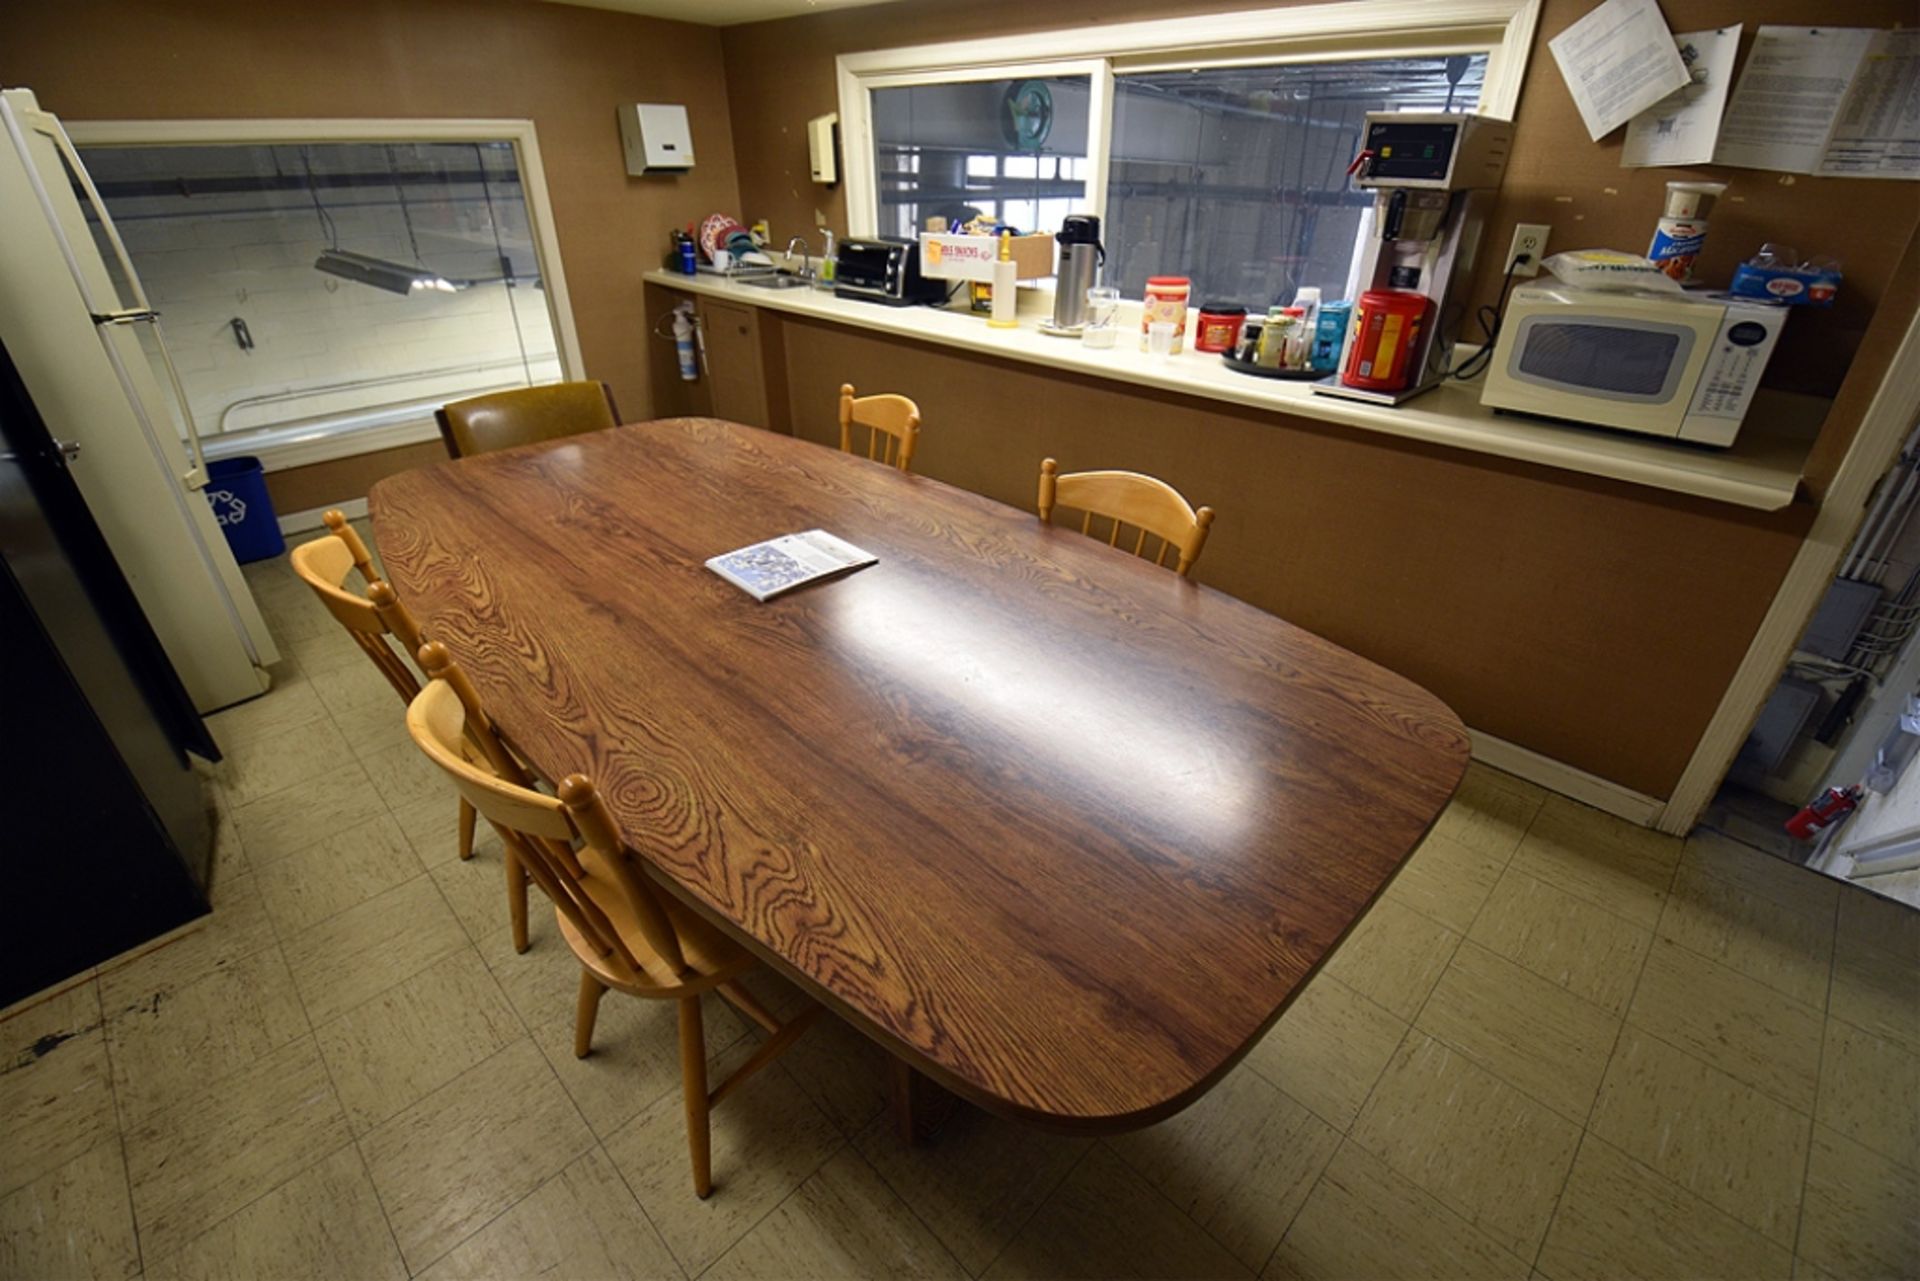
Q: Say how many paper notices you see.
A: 4